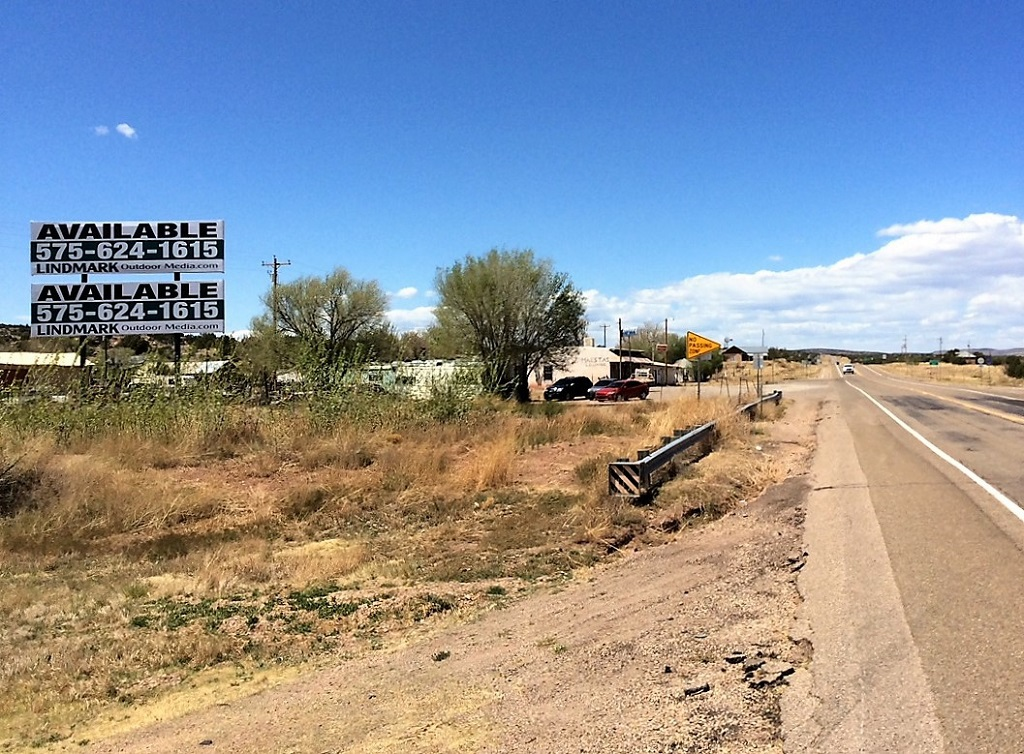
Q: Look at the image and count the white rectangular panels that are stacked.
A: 2